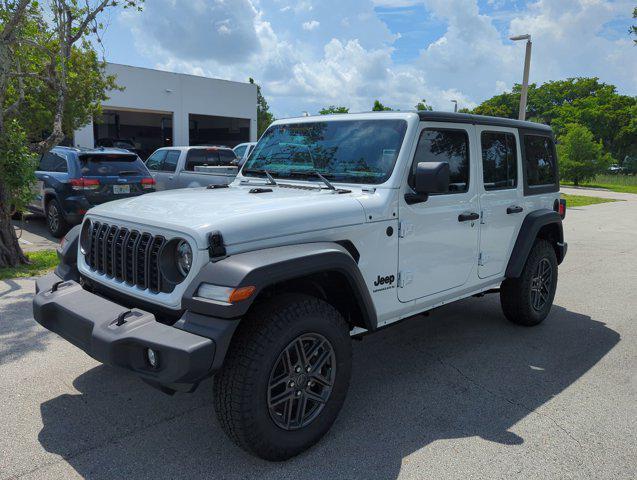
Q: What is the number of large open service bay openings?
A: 2